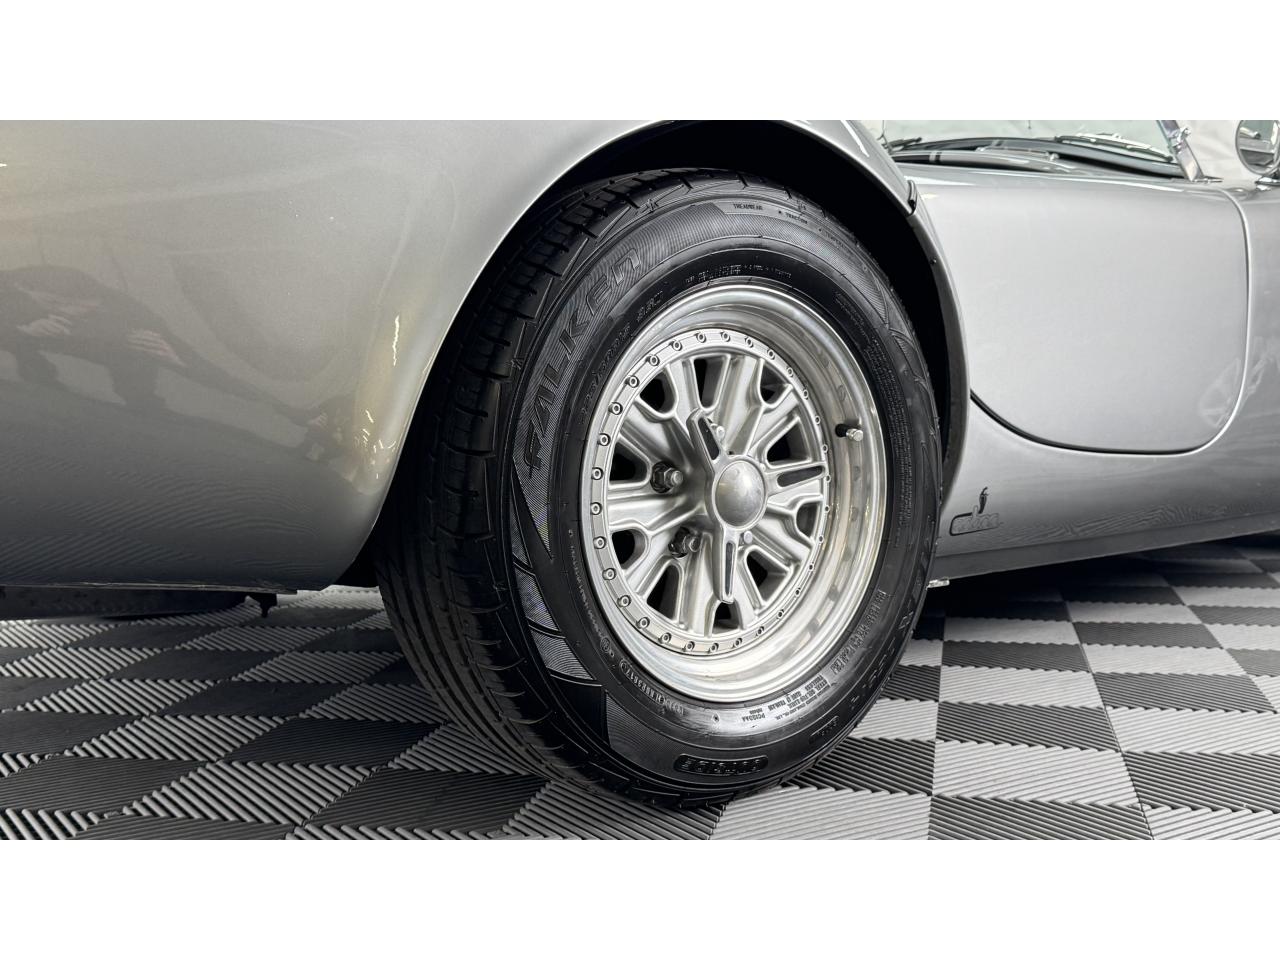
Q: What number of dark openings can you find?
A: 10